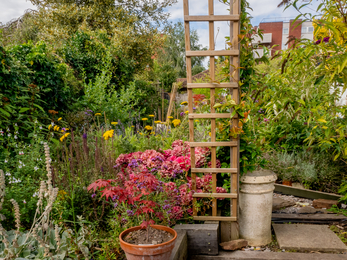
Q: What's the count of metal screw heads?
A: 3